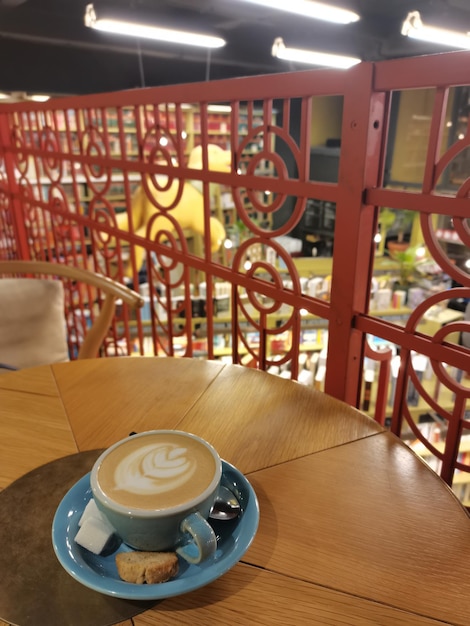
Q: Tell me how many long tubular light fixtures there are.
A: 4